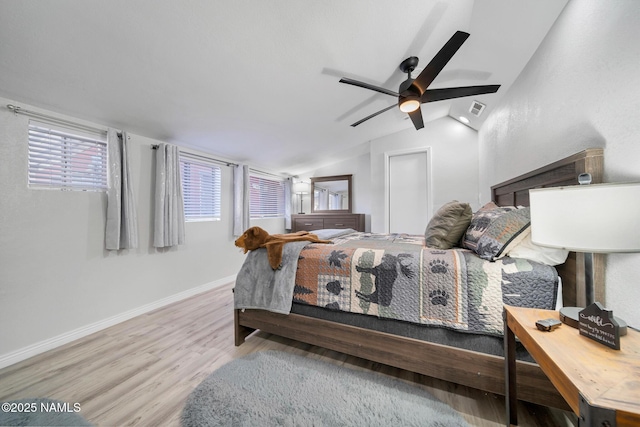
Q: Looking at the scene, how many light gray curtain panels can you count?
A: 4